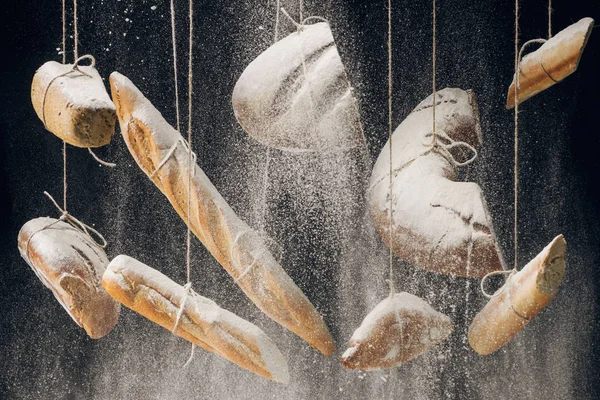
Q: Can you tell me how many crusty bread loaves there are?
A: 9